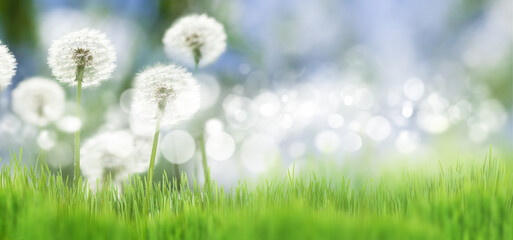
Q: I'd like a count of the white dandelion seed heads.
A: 6